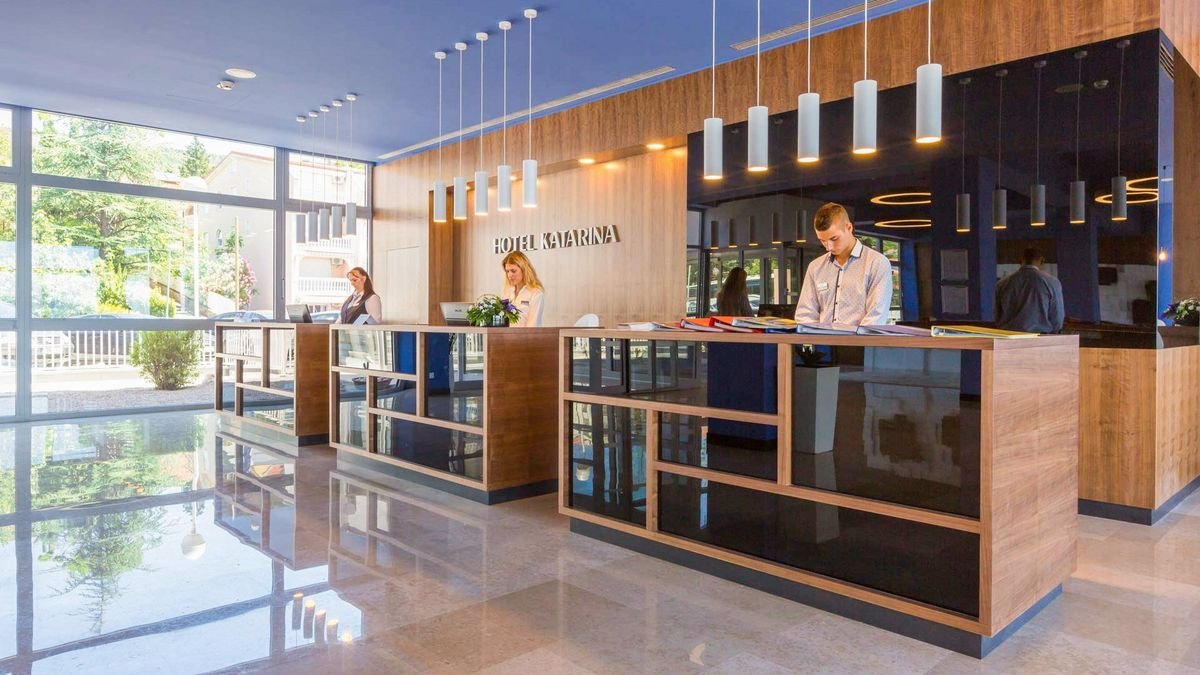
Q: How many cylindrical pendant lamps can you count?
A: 15